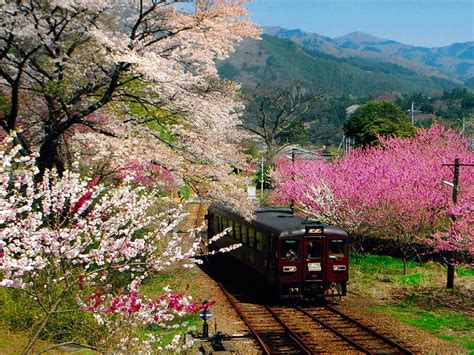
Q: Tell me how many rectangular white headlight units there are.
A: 2